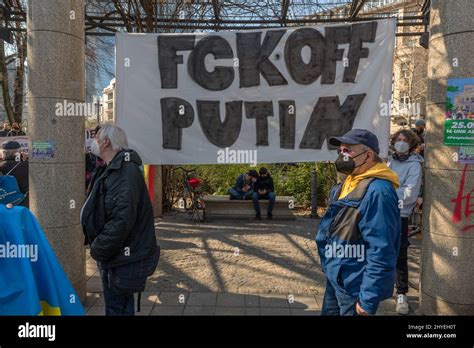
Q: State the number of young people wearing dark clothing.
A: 2